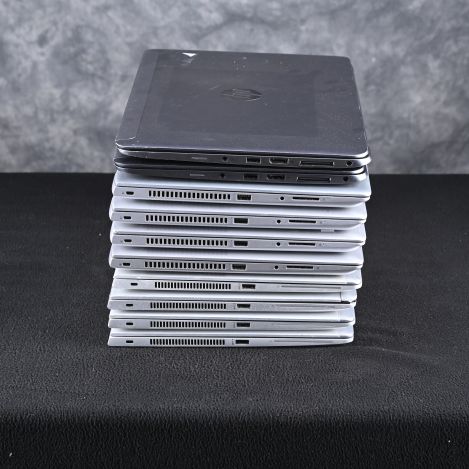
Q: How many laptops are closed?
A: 10